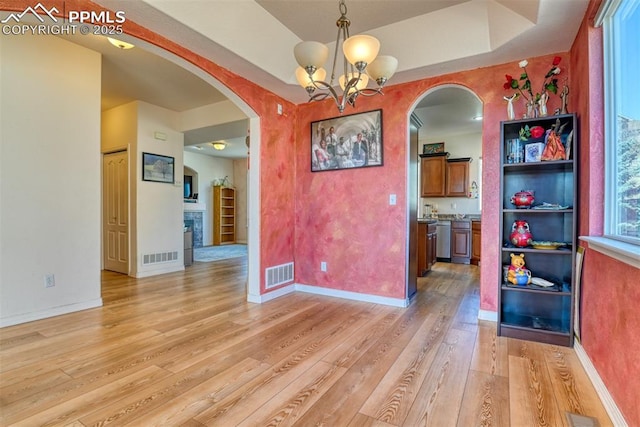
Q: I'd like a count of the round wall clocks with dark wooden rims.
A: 0